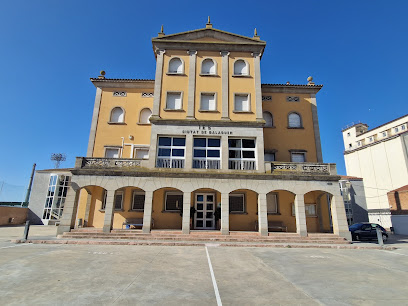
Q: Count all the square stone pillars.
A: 8